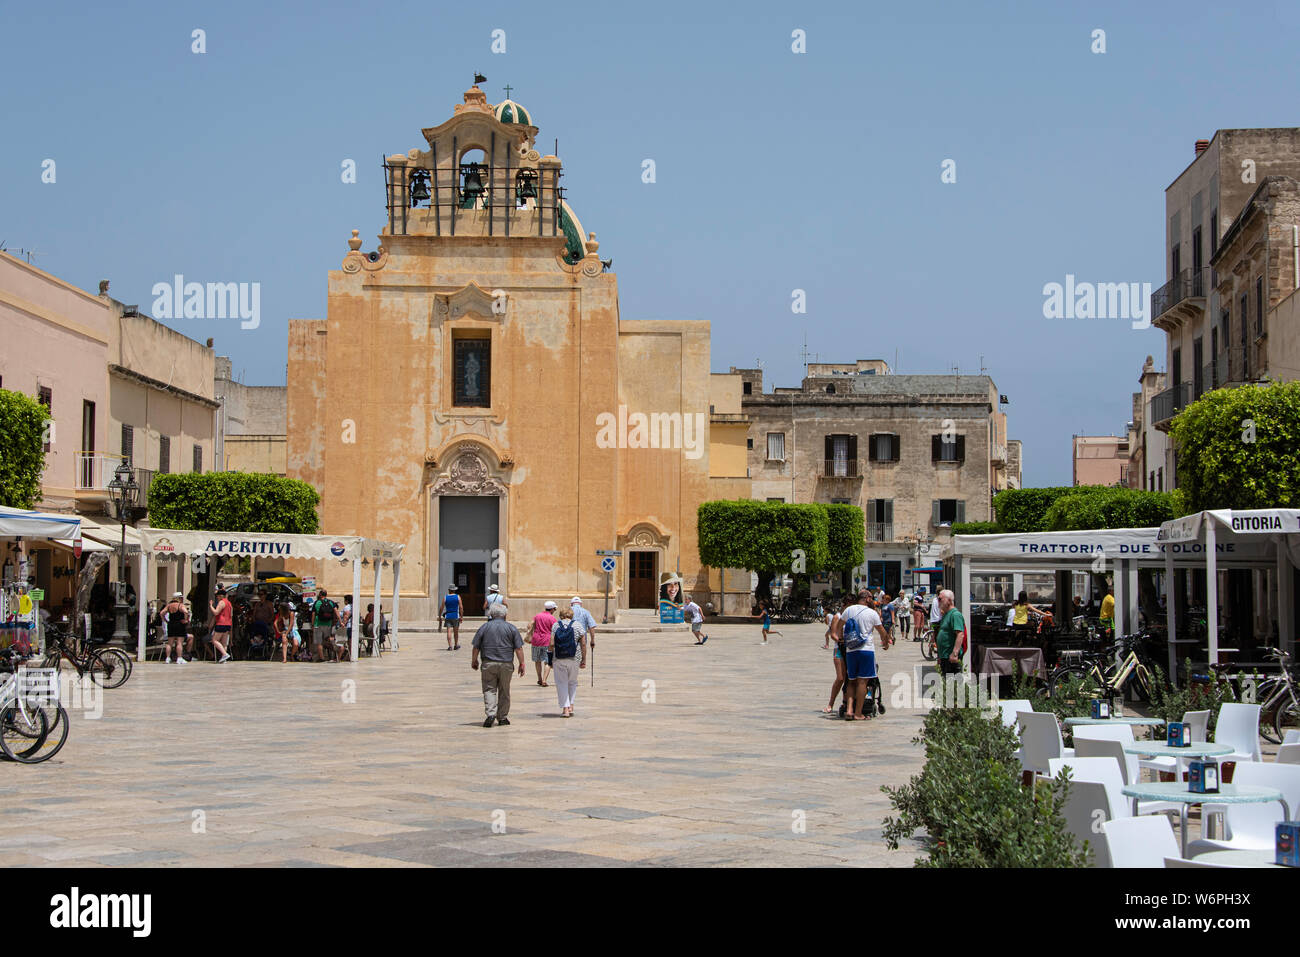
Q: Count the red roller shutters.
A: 0